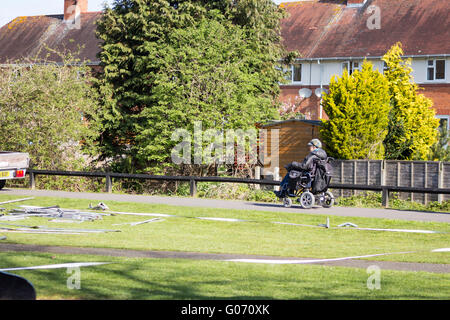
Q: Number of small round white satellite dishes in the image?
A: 2